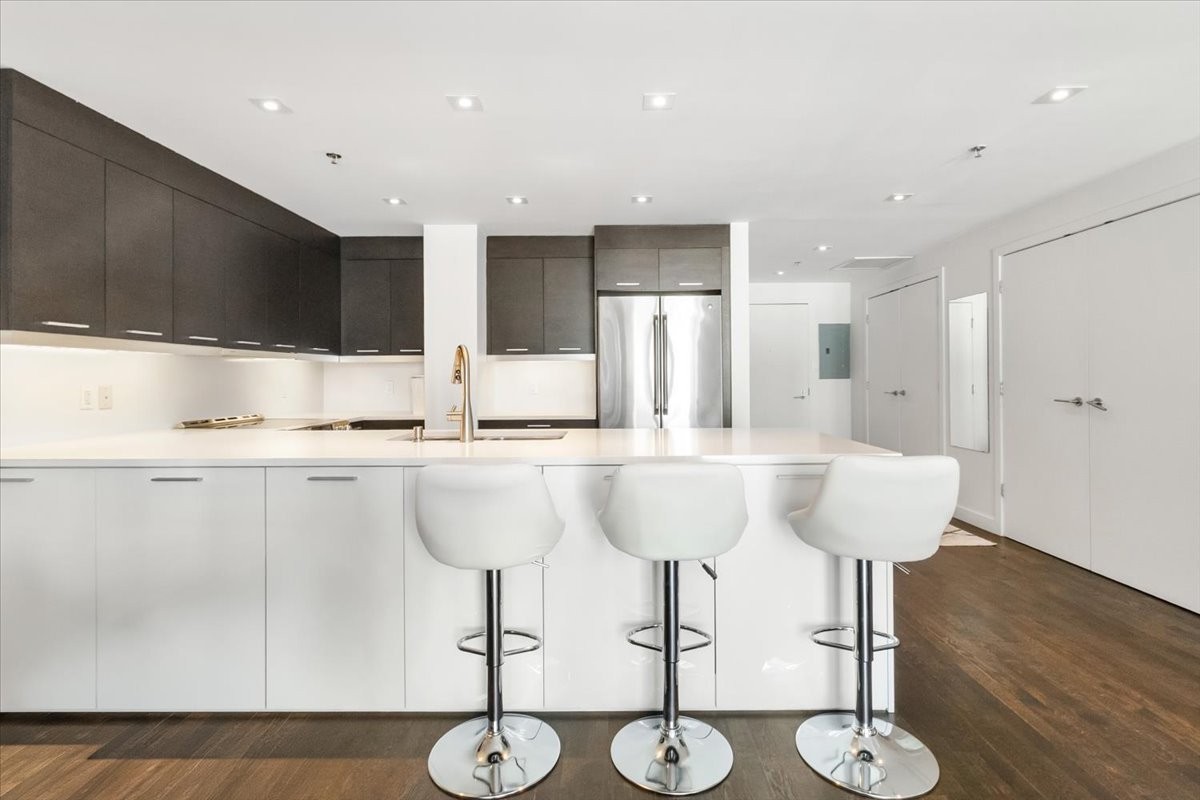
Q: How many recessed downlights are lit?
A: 10